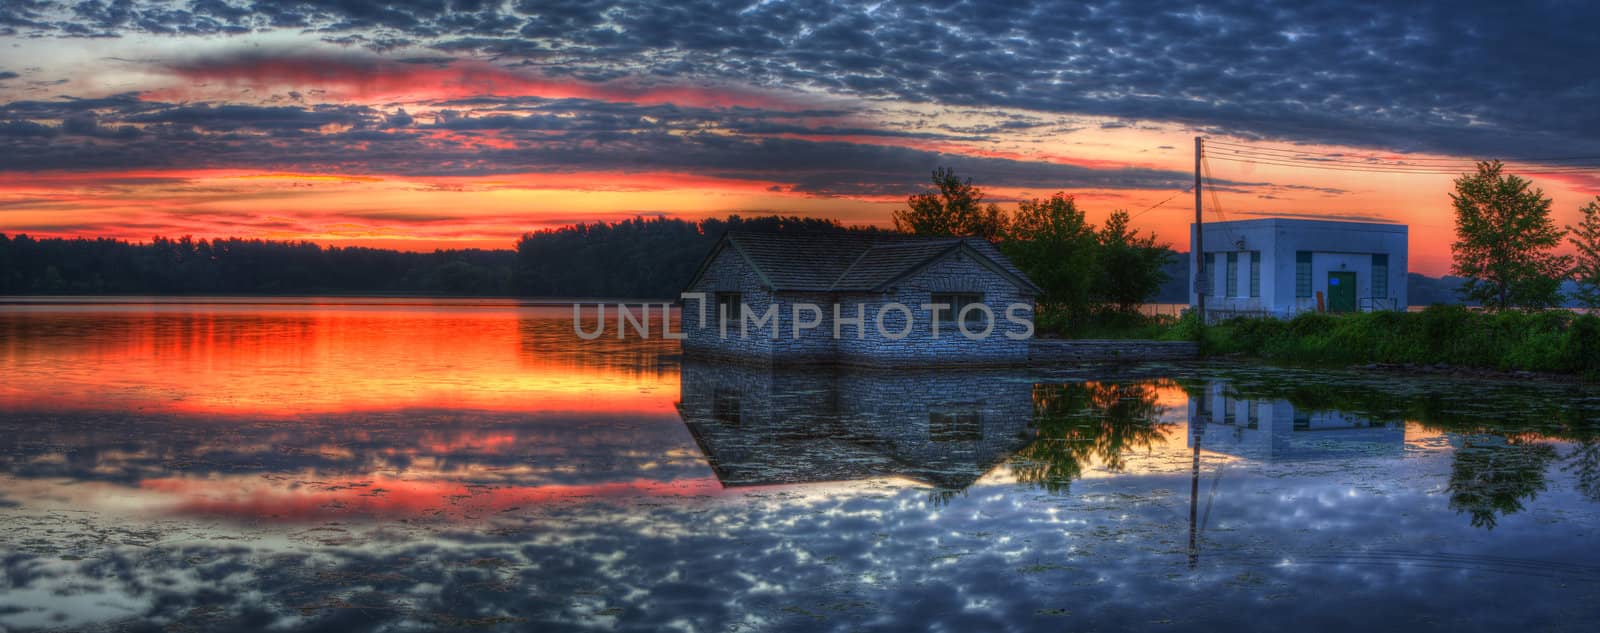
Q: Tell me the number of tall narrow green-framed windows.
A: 5